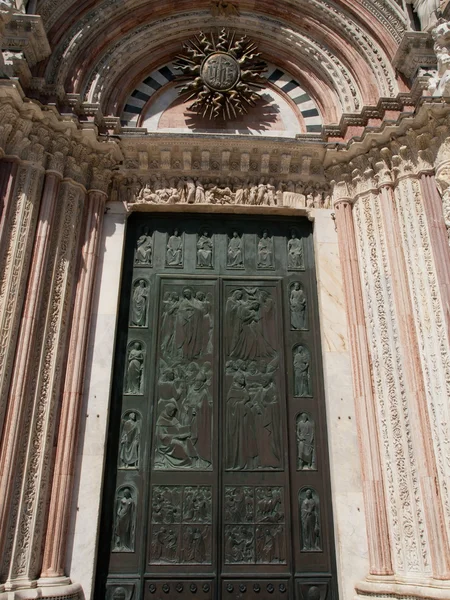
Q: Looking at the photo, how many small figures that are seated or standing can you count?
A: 14